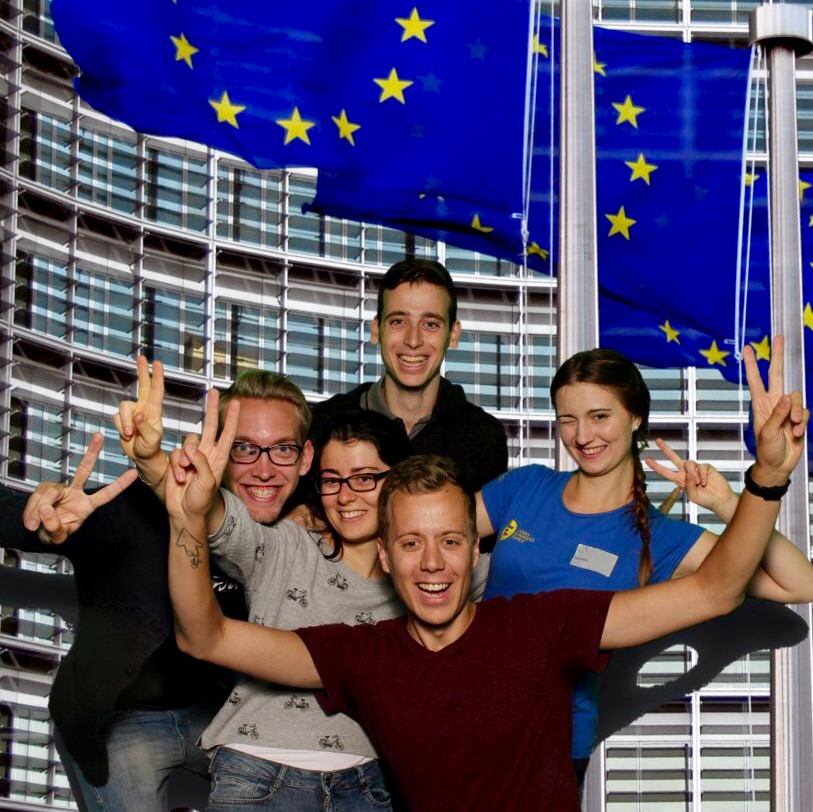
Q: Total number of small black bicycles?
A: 10